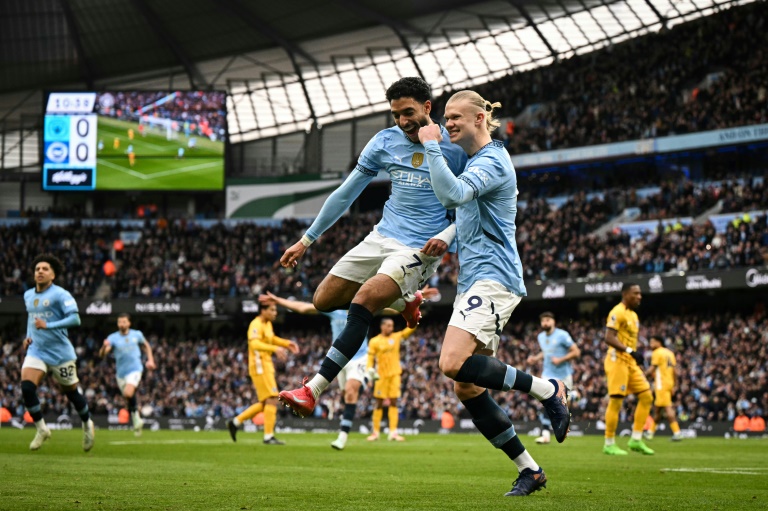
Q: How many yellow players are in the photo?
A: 4